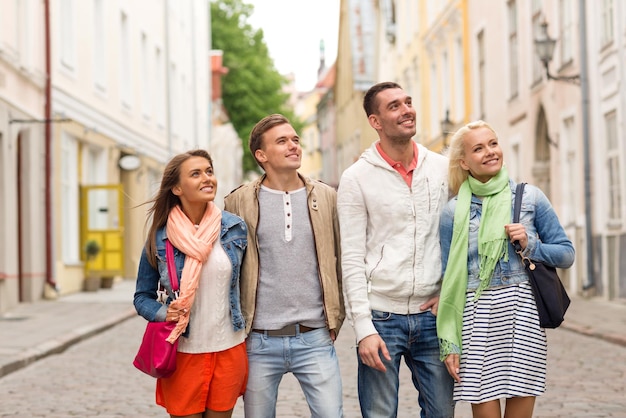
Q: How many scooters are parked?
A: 0